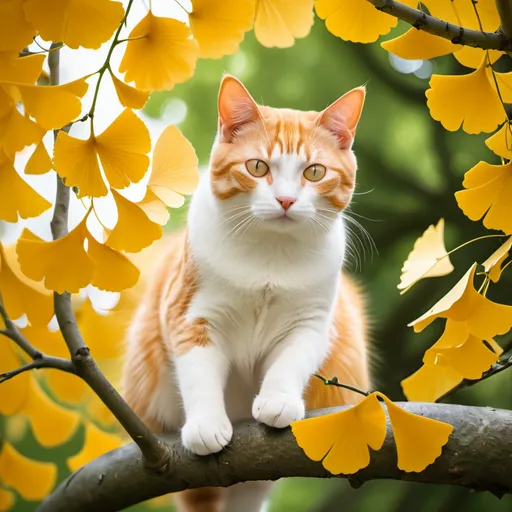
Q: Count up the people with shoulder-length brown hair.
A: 0